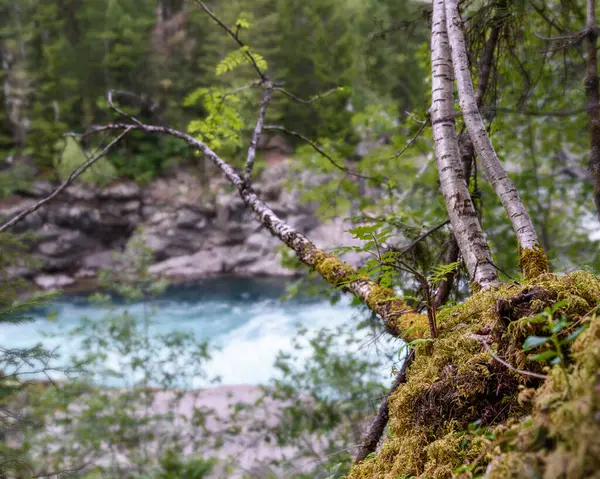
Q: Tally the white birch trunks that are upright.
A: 2